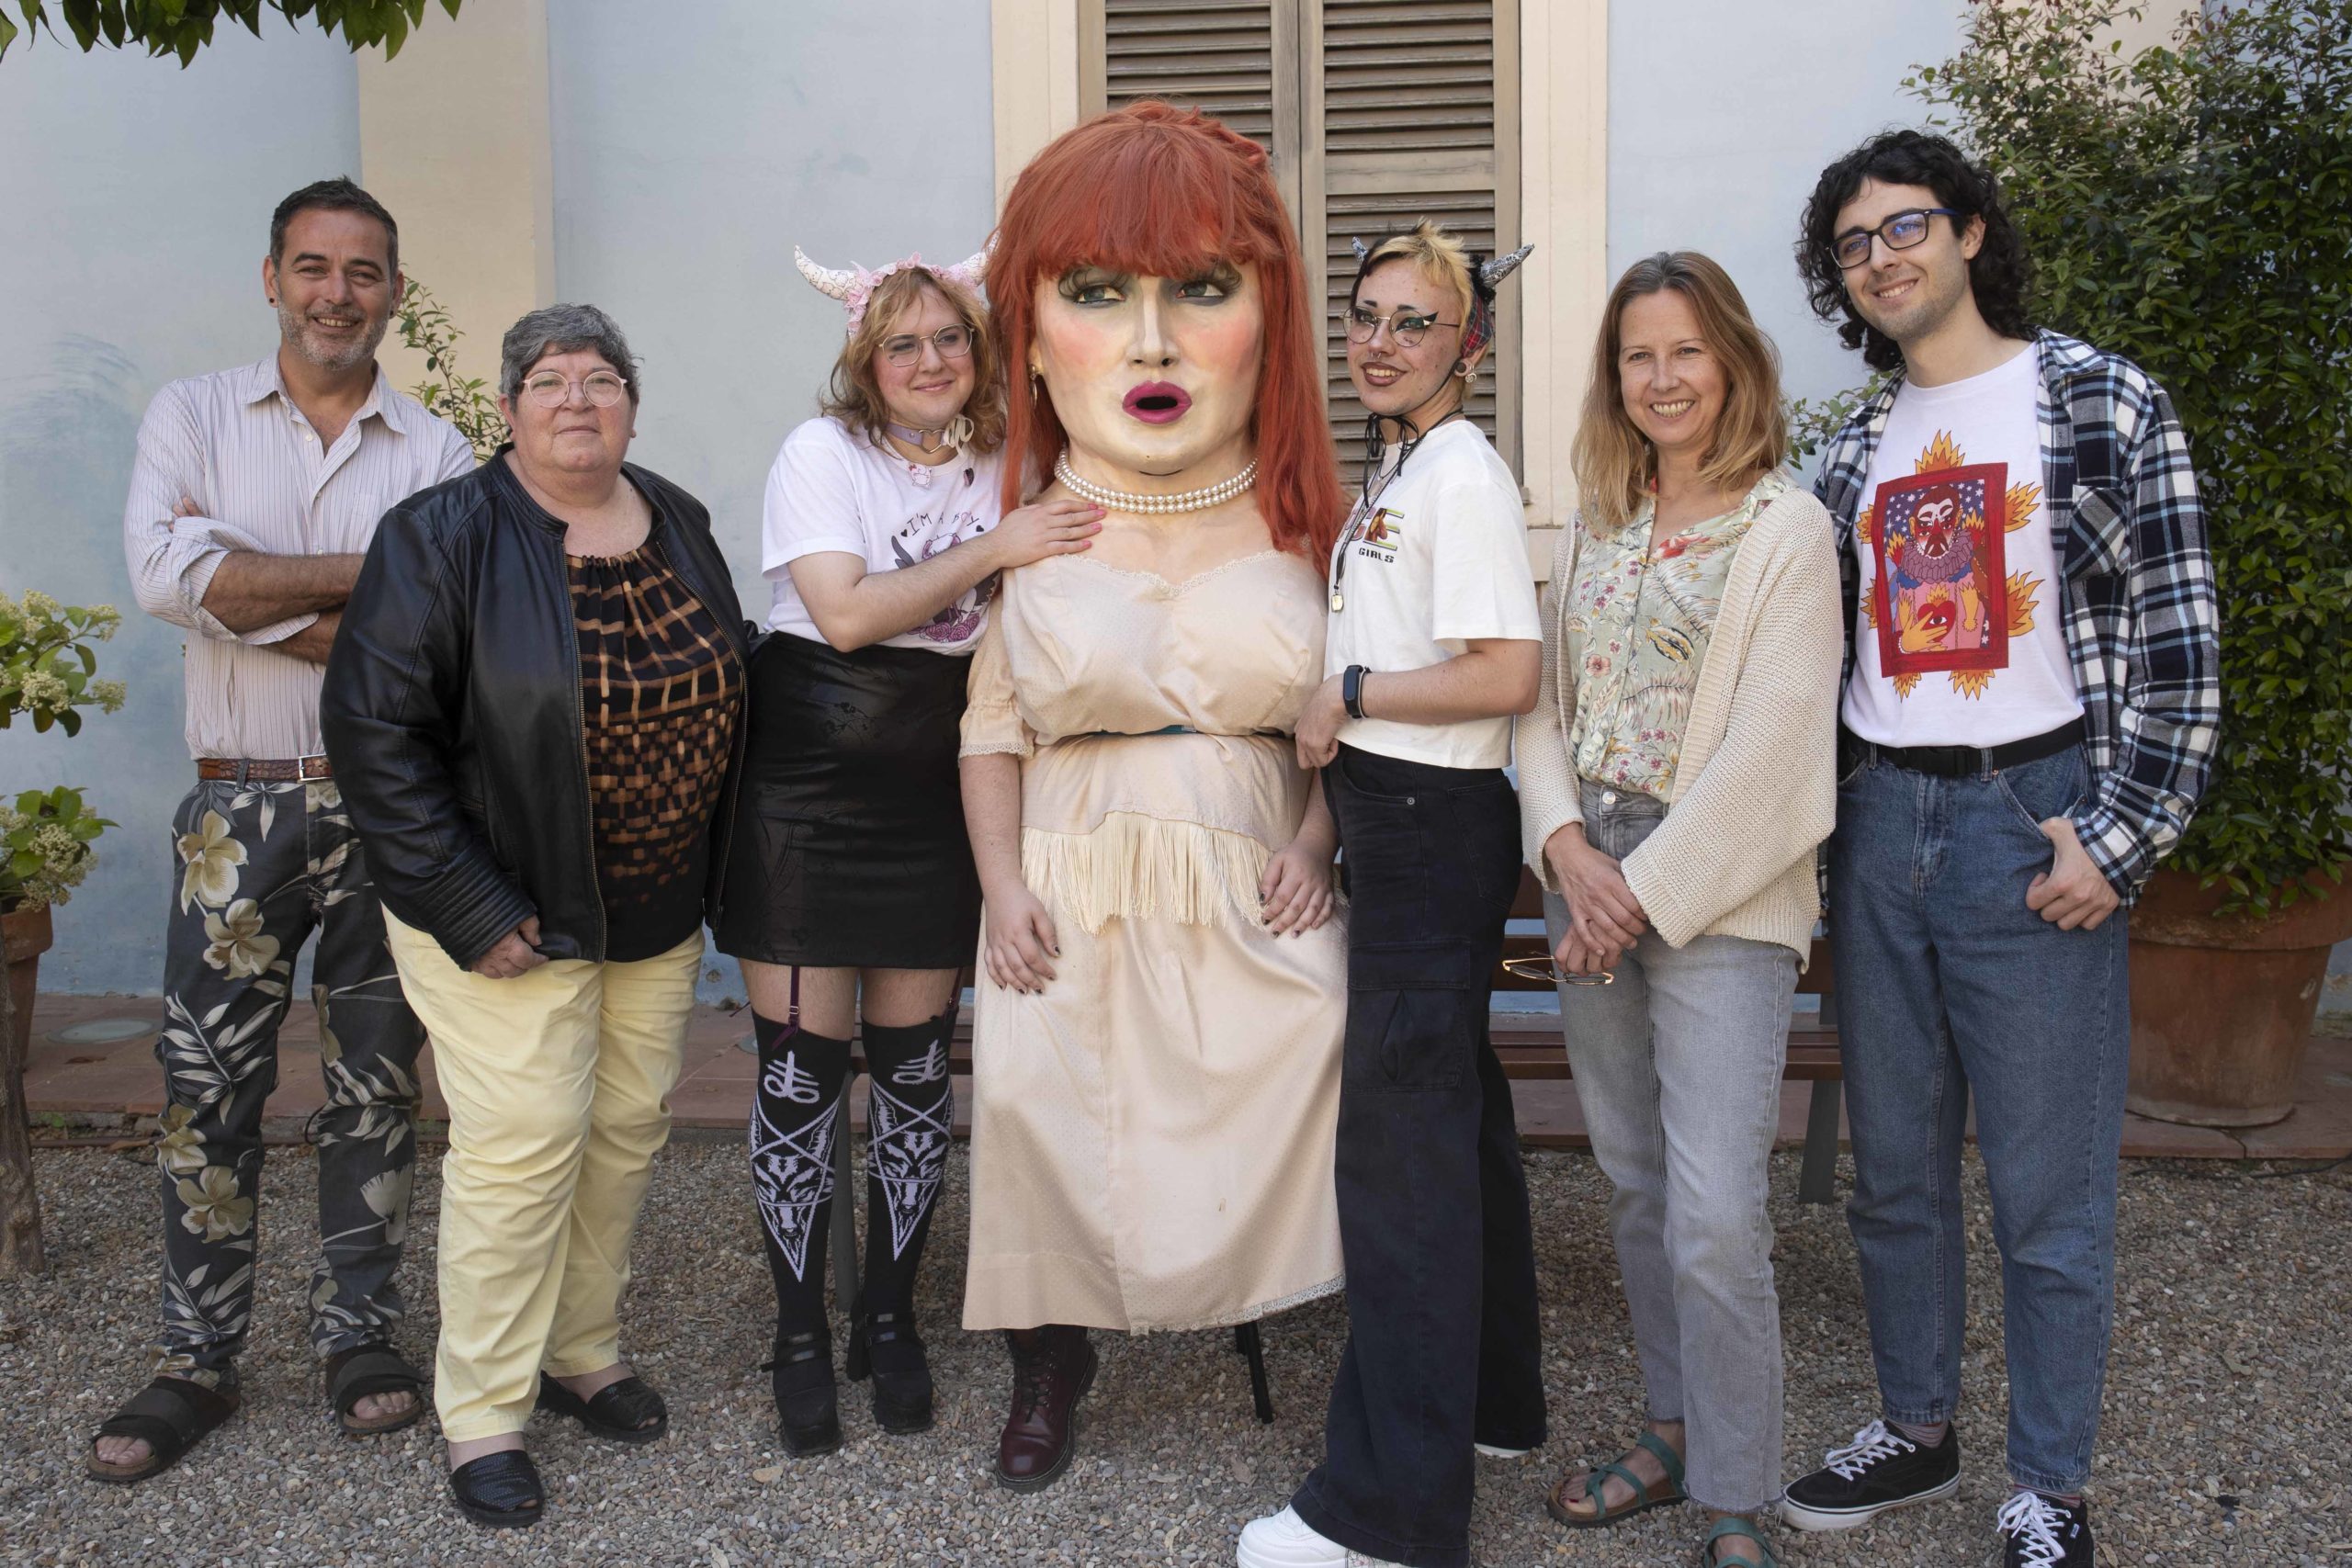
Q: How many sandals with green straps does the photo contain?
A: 2